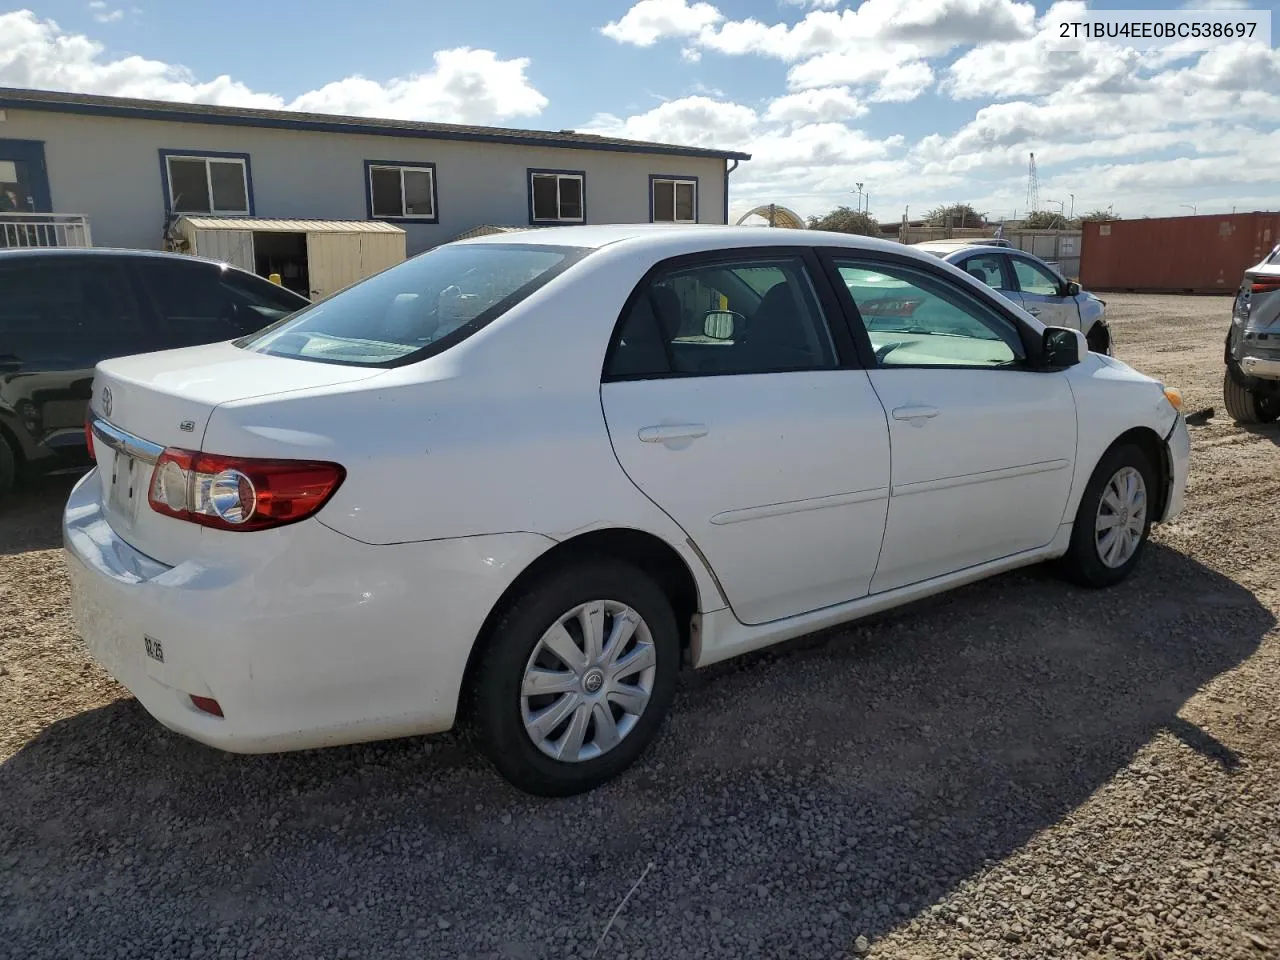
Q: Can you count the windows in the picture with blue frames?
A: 4